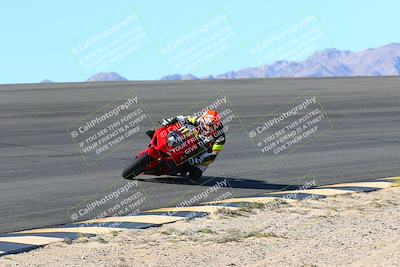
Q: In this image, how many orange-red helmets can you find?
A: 1